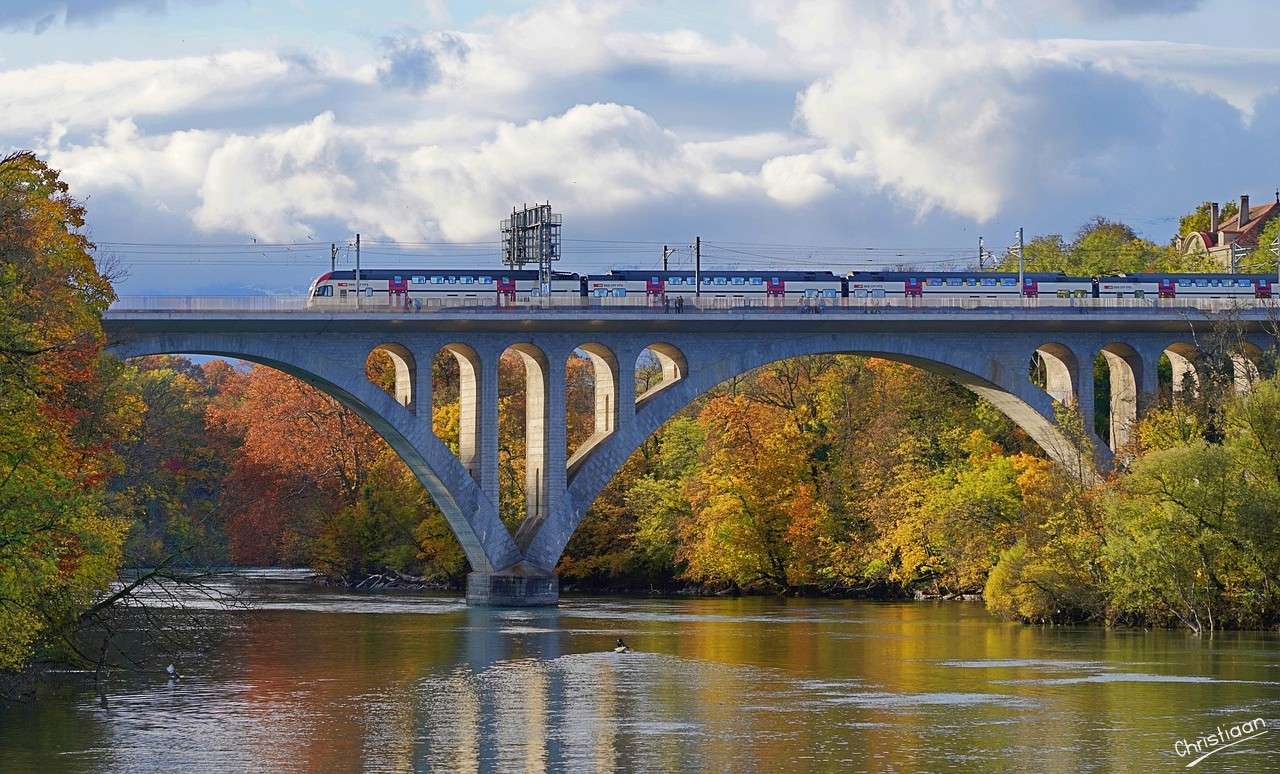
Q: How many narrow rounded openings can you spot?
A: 9